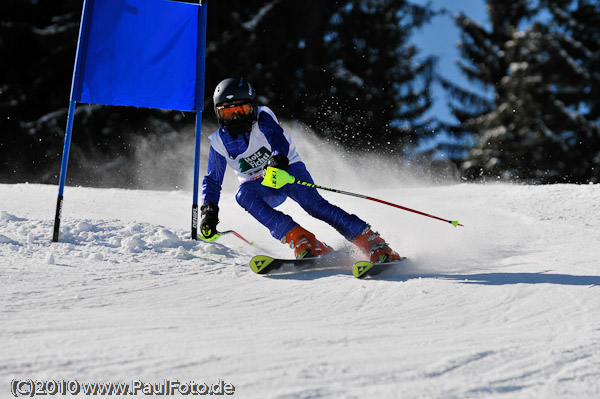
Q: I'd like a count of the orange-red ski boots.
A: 2